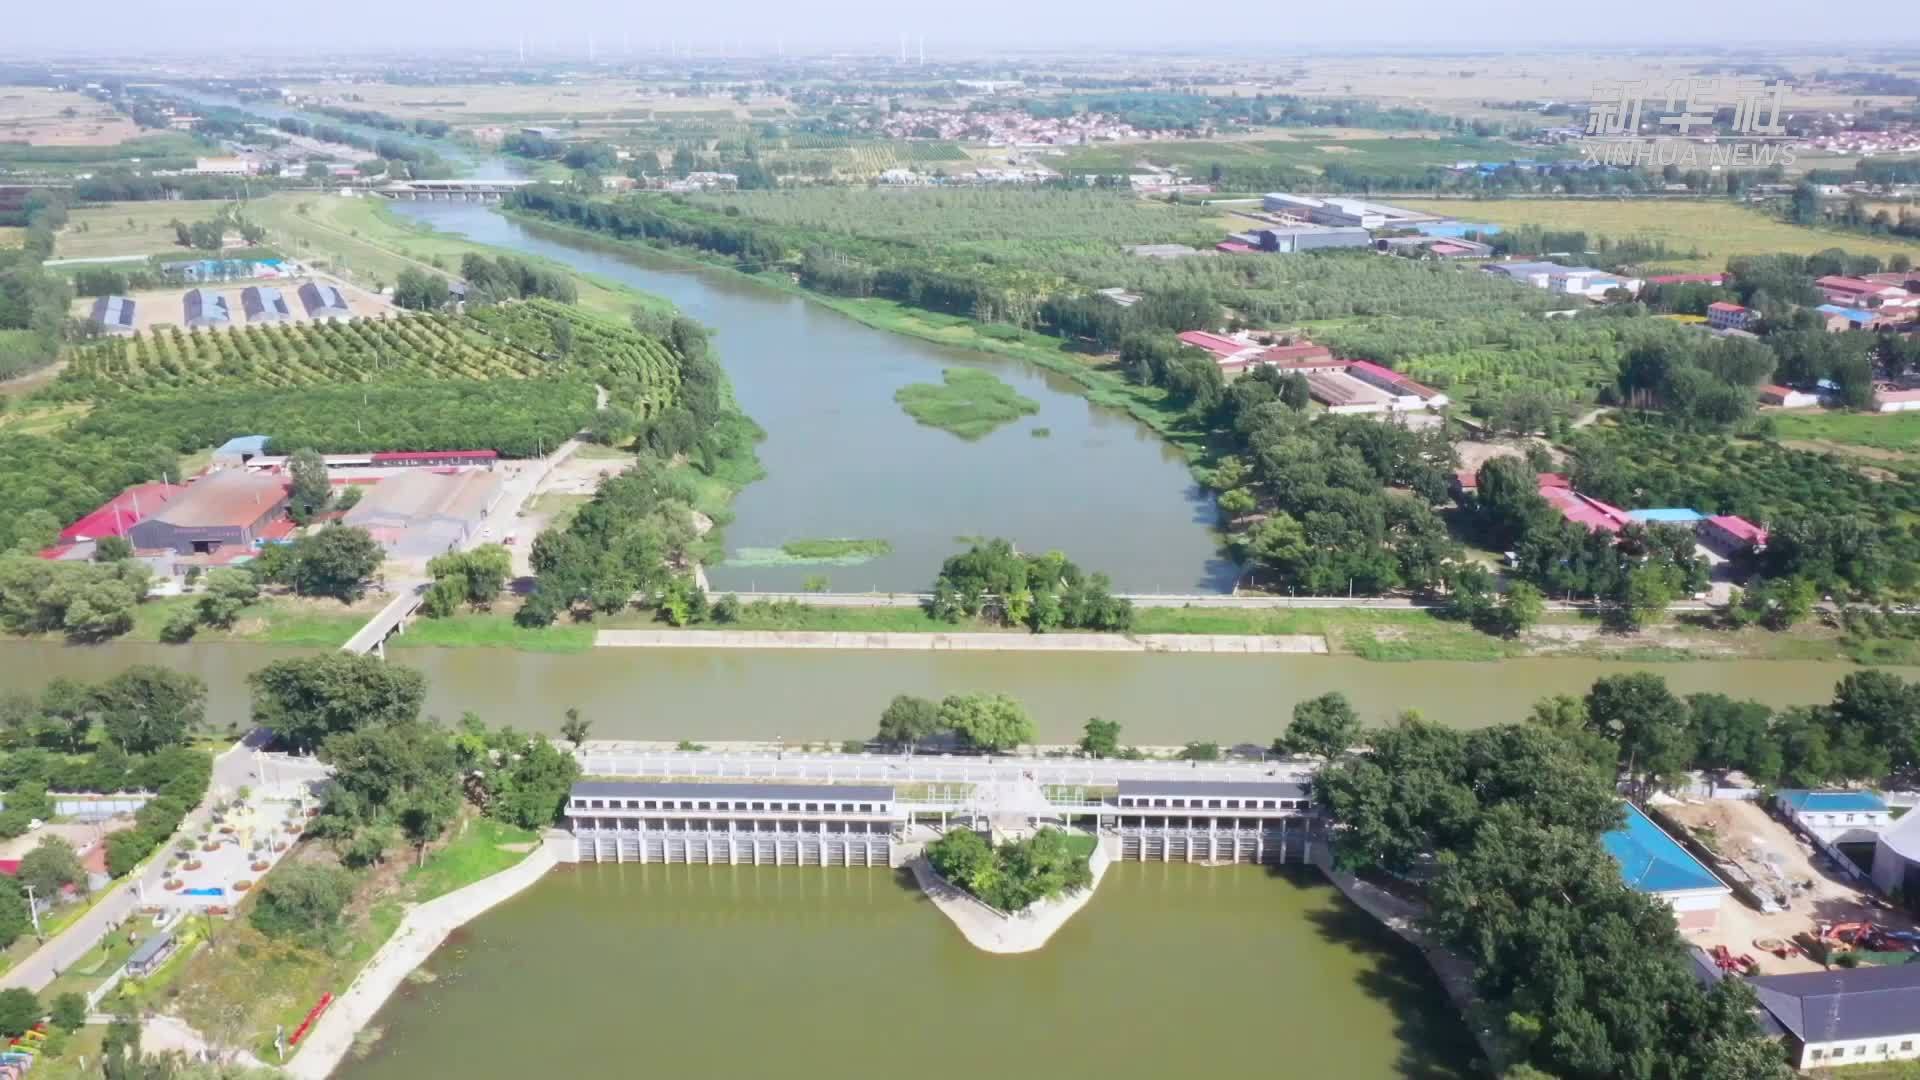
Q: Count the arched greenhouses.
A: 4